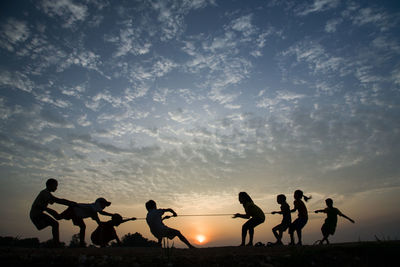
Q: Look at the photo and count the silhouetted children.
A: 8